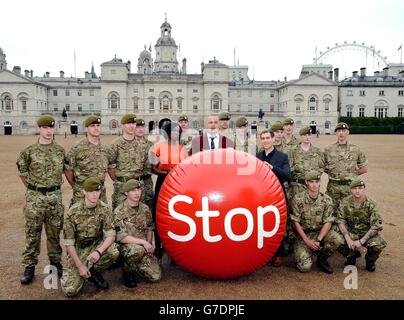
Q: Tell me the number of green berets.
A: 15